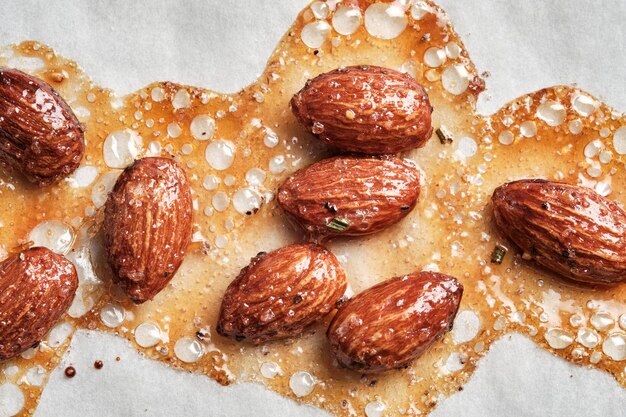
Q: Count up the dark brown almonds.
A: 8